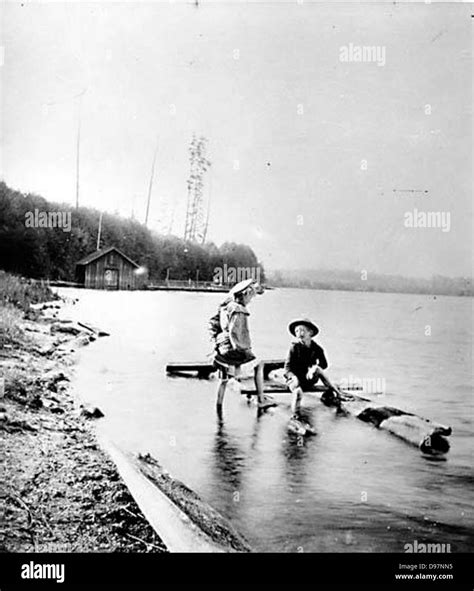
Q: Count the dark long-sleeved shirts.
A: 1